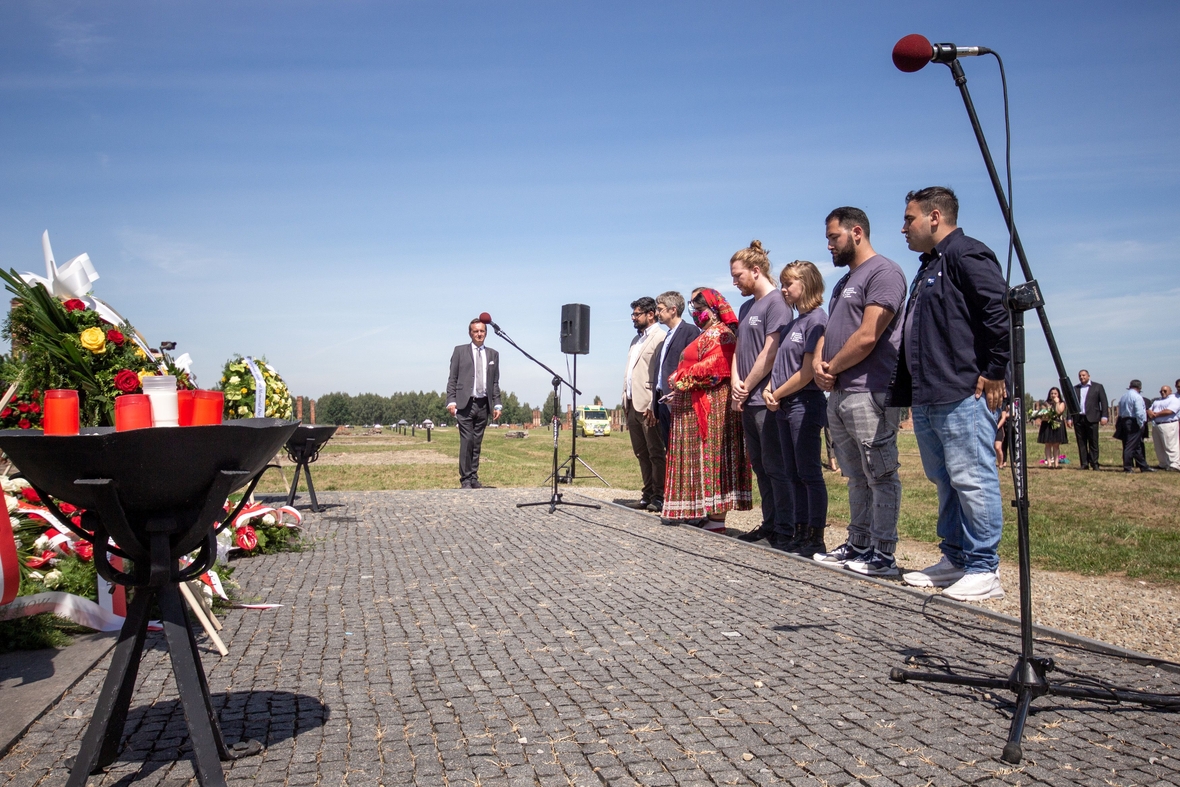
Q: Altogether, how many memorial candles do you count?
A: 5